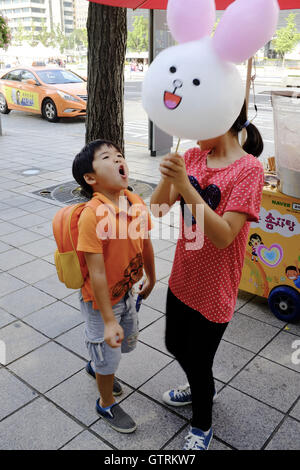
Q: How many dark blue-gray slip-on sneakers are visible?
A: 2